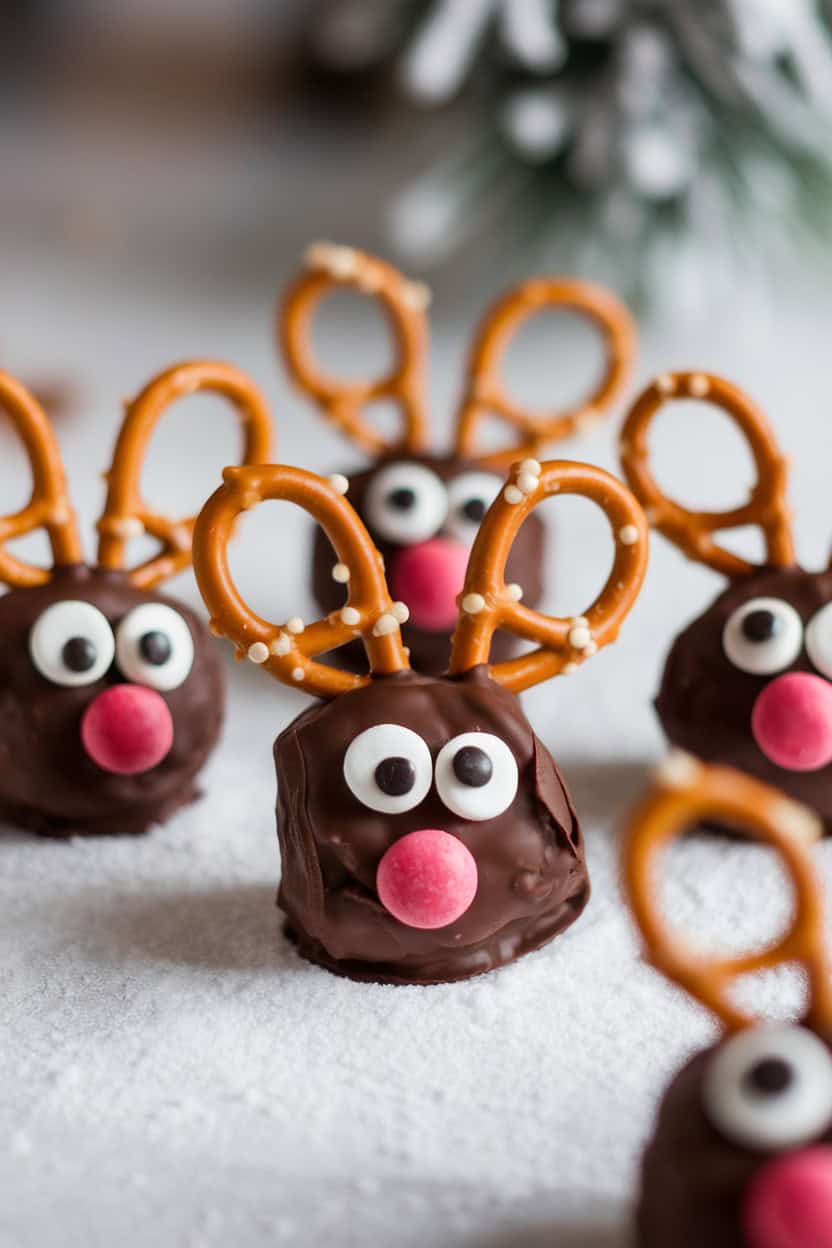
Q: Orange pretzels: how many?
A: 8